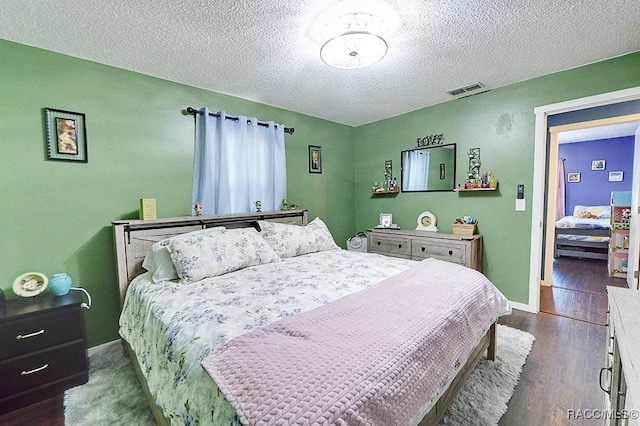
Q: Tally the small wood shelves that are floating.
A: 2